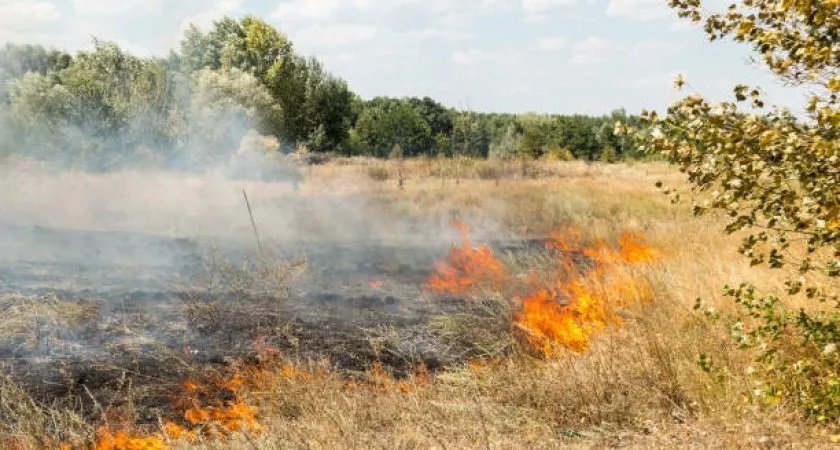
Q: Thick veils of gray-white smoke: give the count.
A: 1